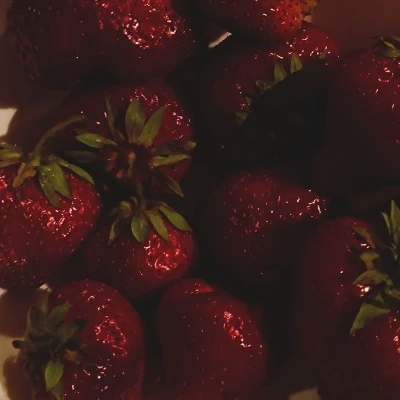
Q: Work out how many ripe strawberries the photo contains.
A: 11